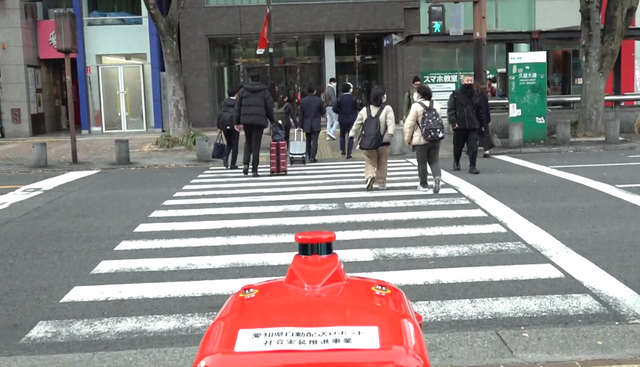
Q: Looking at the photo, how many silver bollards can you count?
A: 7